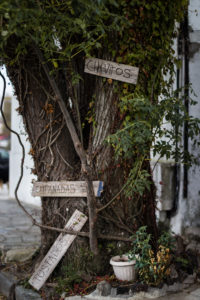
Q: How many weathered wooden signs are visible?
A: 3